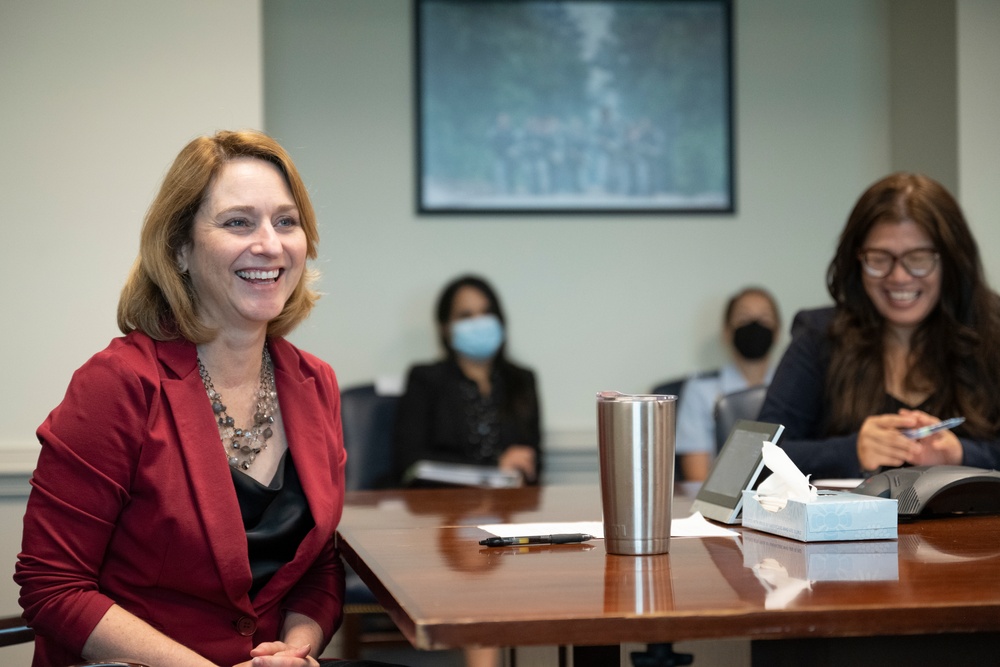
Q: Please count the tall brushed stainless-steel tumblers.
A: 1